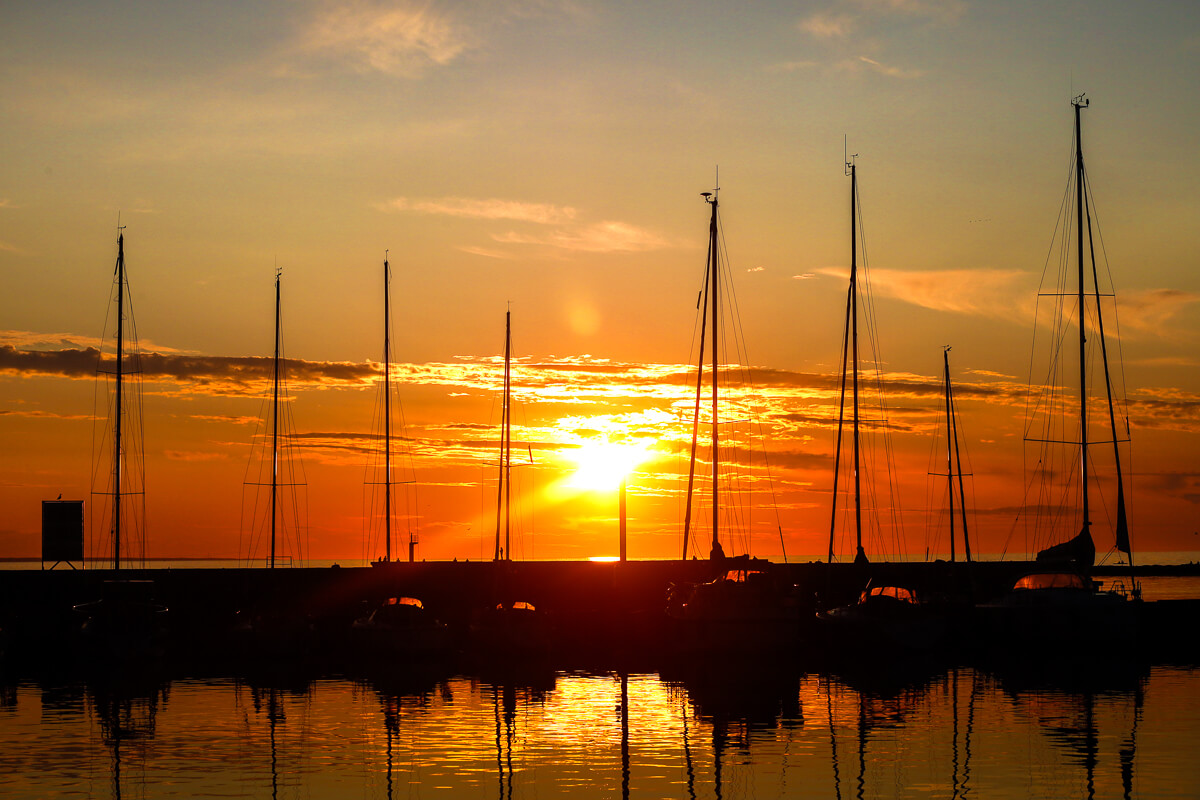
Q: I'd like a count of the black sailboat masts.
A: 8